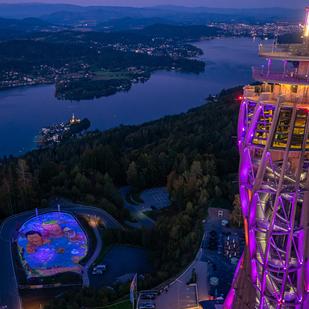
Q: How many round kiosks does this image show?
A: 3